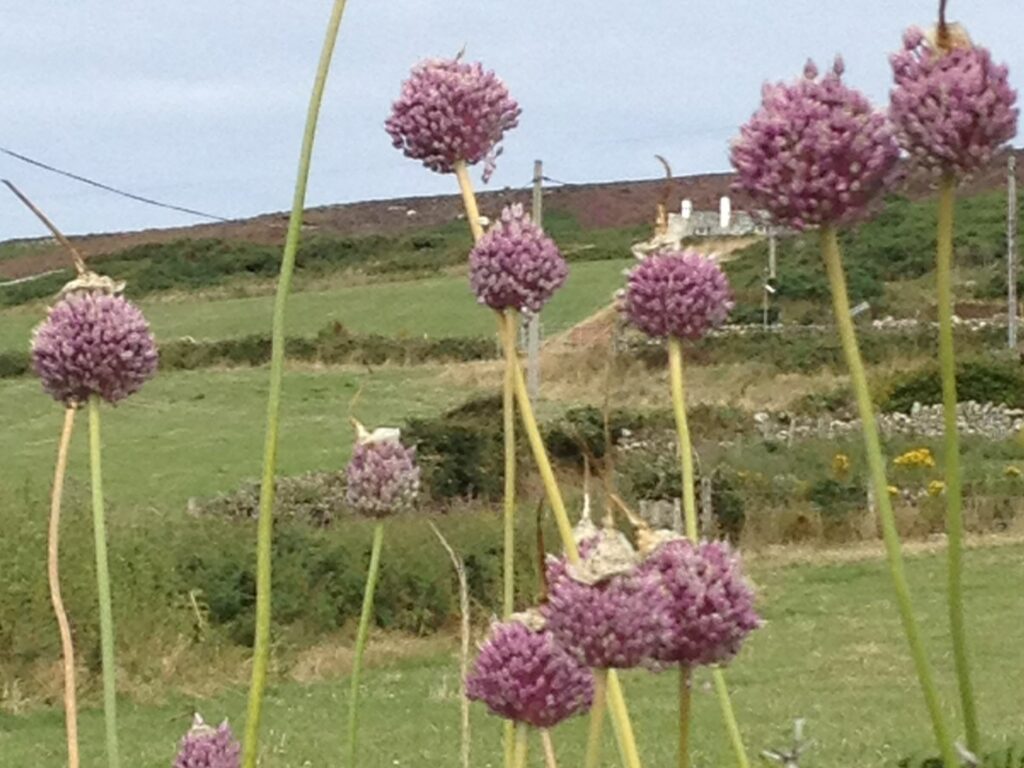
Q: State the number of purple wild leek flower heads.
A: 11